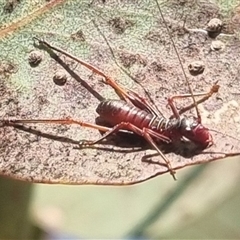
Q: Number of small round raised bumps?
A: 5